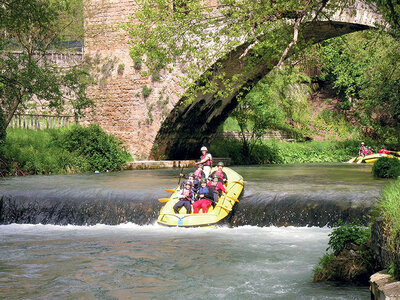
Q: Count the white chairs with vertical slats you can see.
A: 0